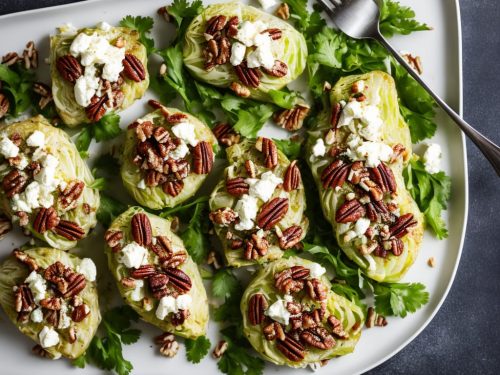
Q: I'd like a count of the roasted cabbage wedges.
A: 9